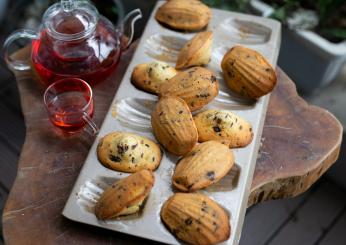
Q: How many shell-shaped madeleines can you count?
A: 11